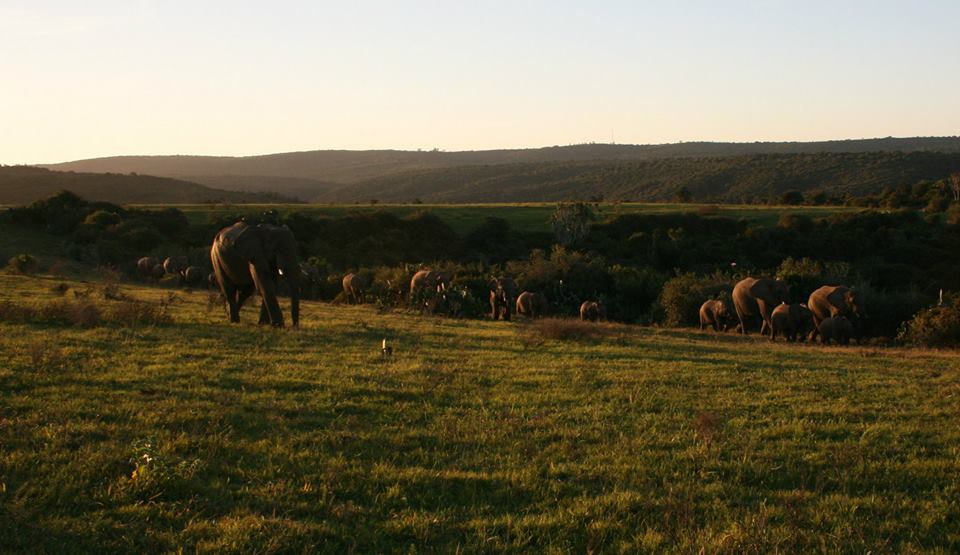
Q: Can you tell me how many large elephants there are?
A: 3